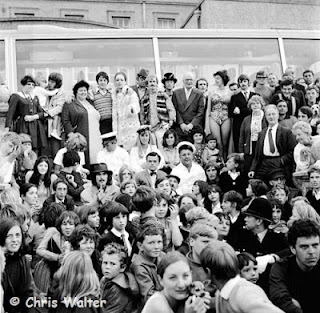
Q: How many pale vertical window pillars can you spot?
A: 3